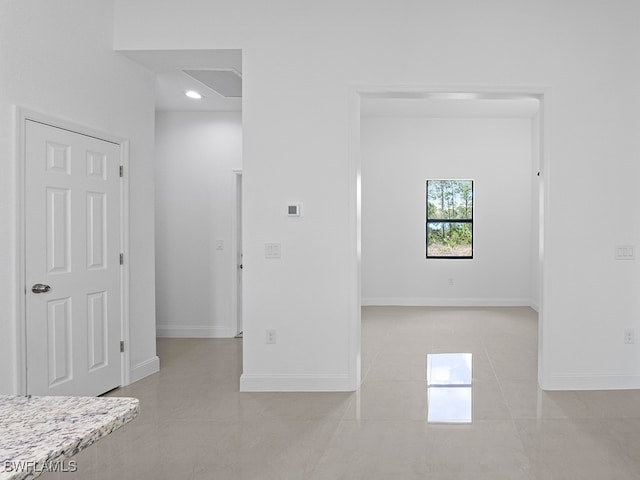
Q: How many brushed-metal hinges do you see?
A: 3